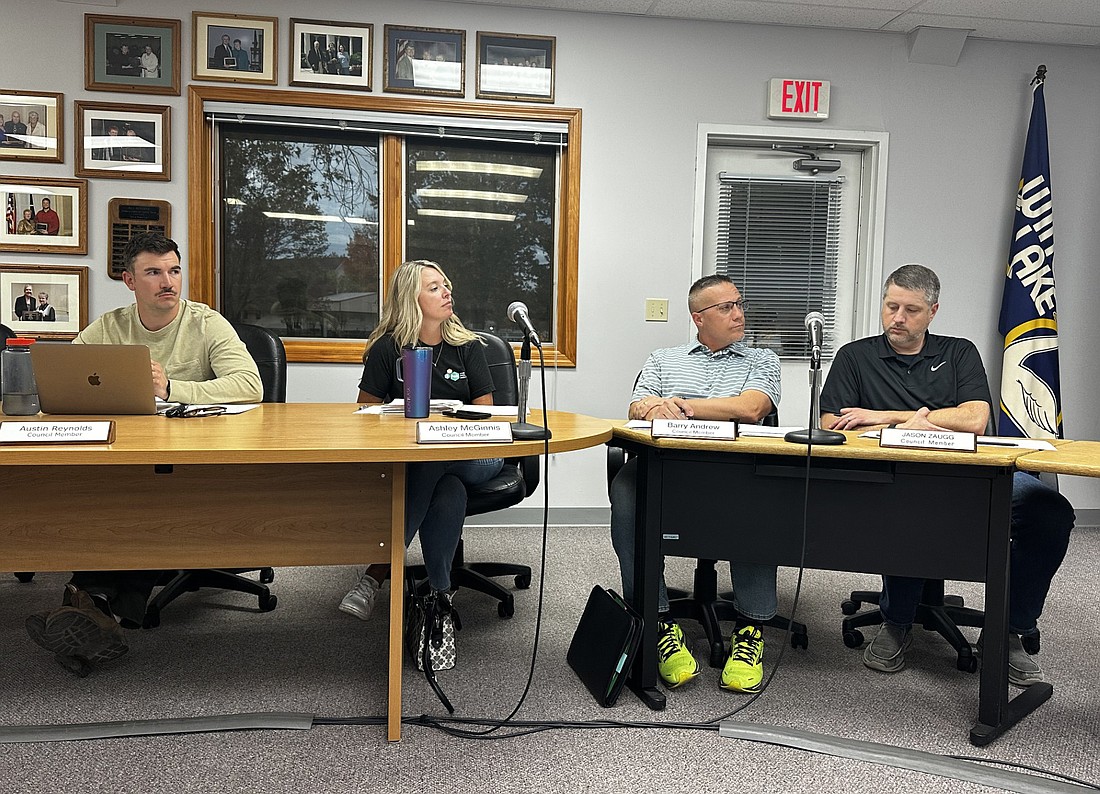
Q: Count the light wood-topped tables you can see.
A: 3